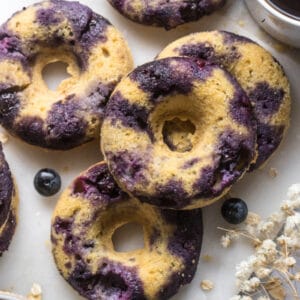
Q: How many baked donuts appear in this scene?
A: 6